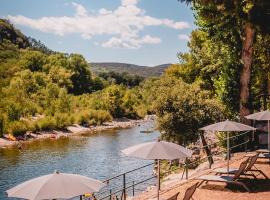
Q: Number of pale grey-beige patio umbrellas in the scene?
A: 4